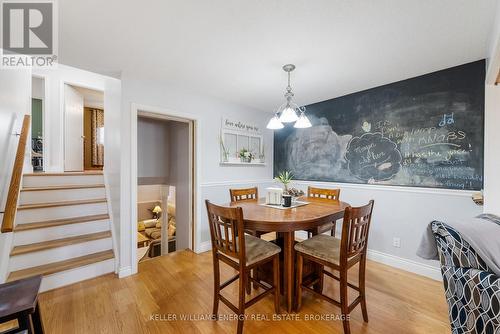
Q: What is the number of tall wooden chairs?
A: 4